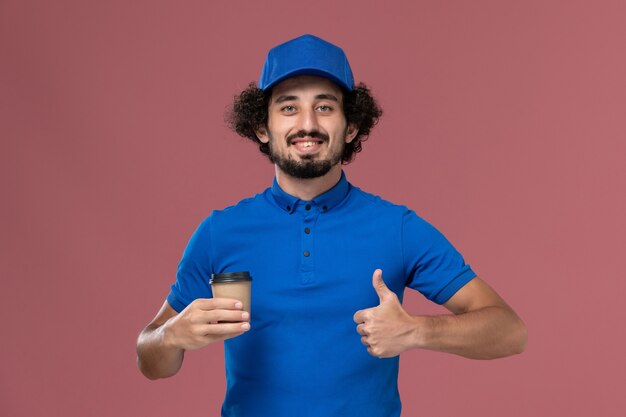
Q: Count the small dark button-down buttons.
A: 5